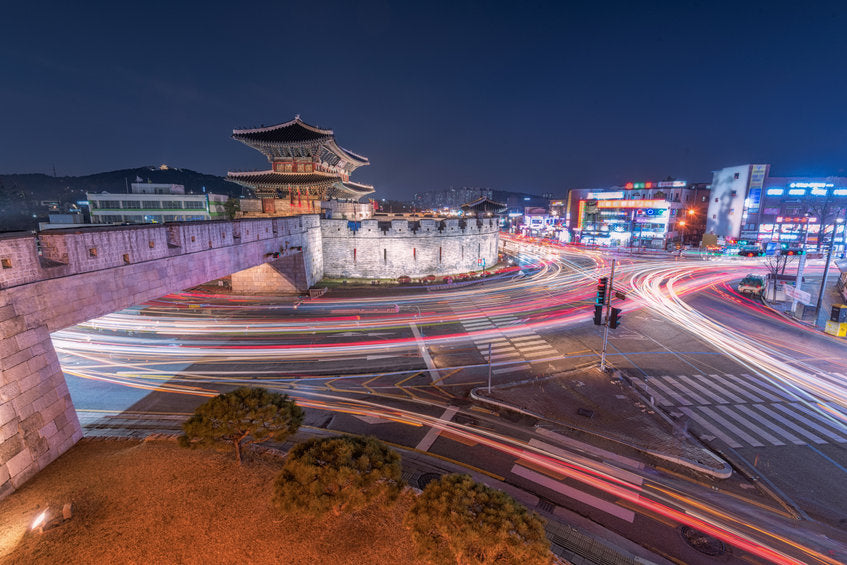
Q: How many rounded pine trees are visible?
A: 3